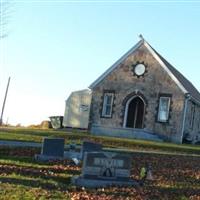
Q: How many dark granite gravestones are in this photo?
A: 3